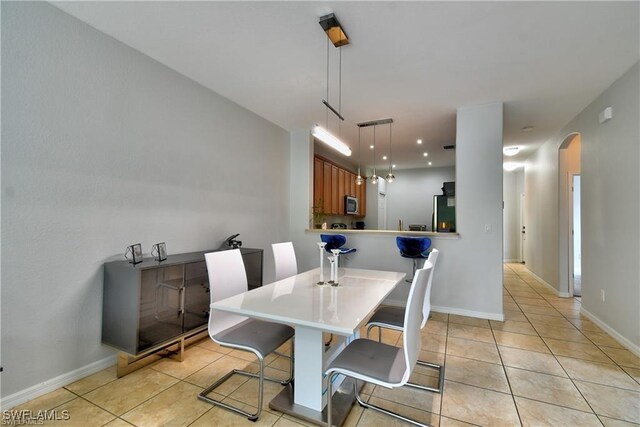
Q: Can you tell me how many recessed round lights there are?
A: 6